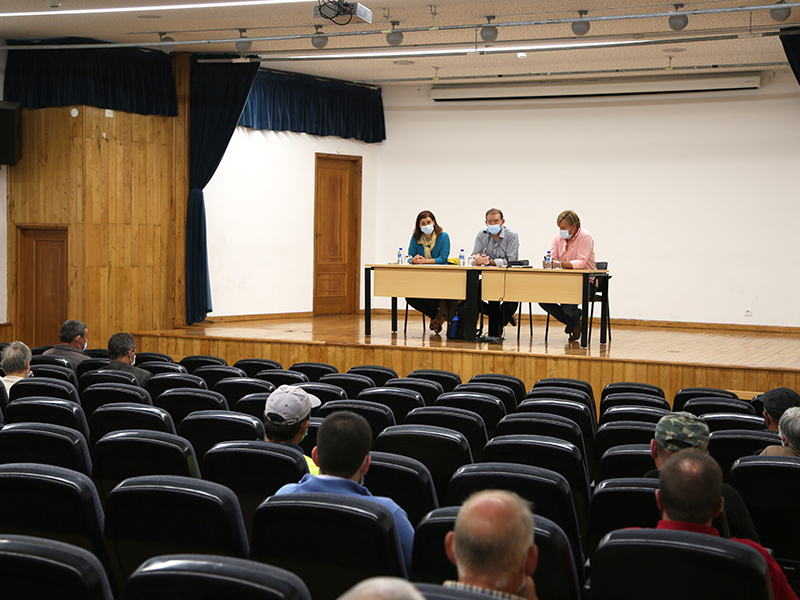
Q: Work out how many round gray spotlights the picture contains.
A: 8